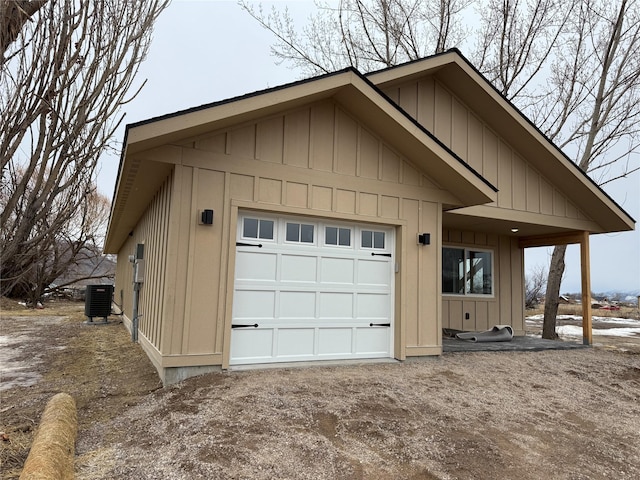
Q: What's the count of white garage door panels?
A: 12